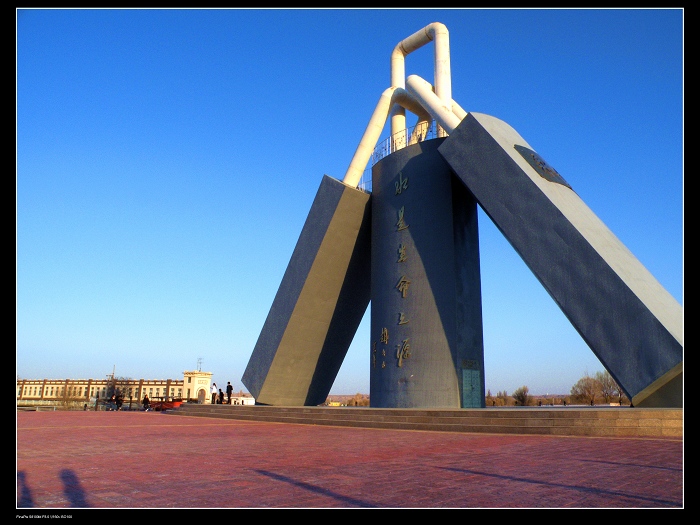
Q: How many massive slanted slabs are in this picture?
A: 2